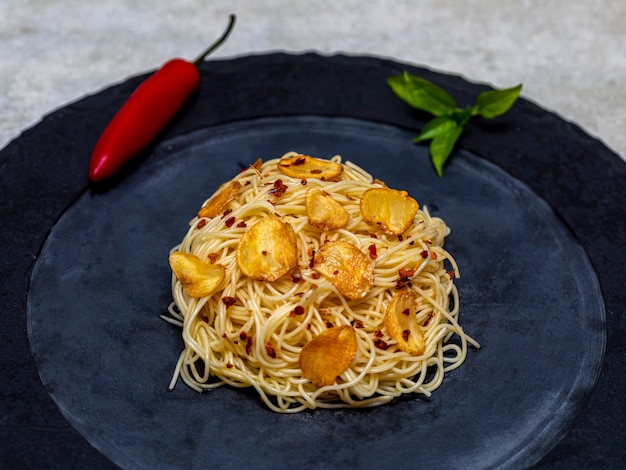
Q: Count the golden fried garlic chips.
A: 9